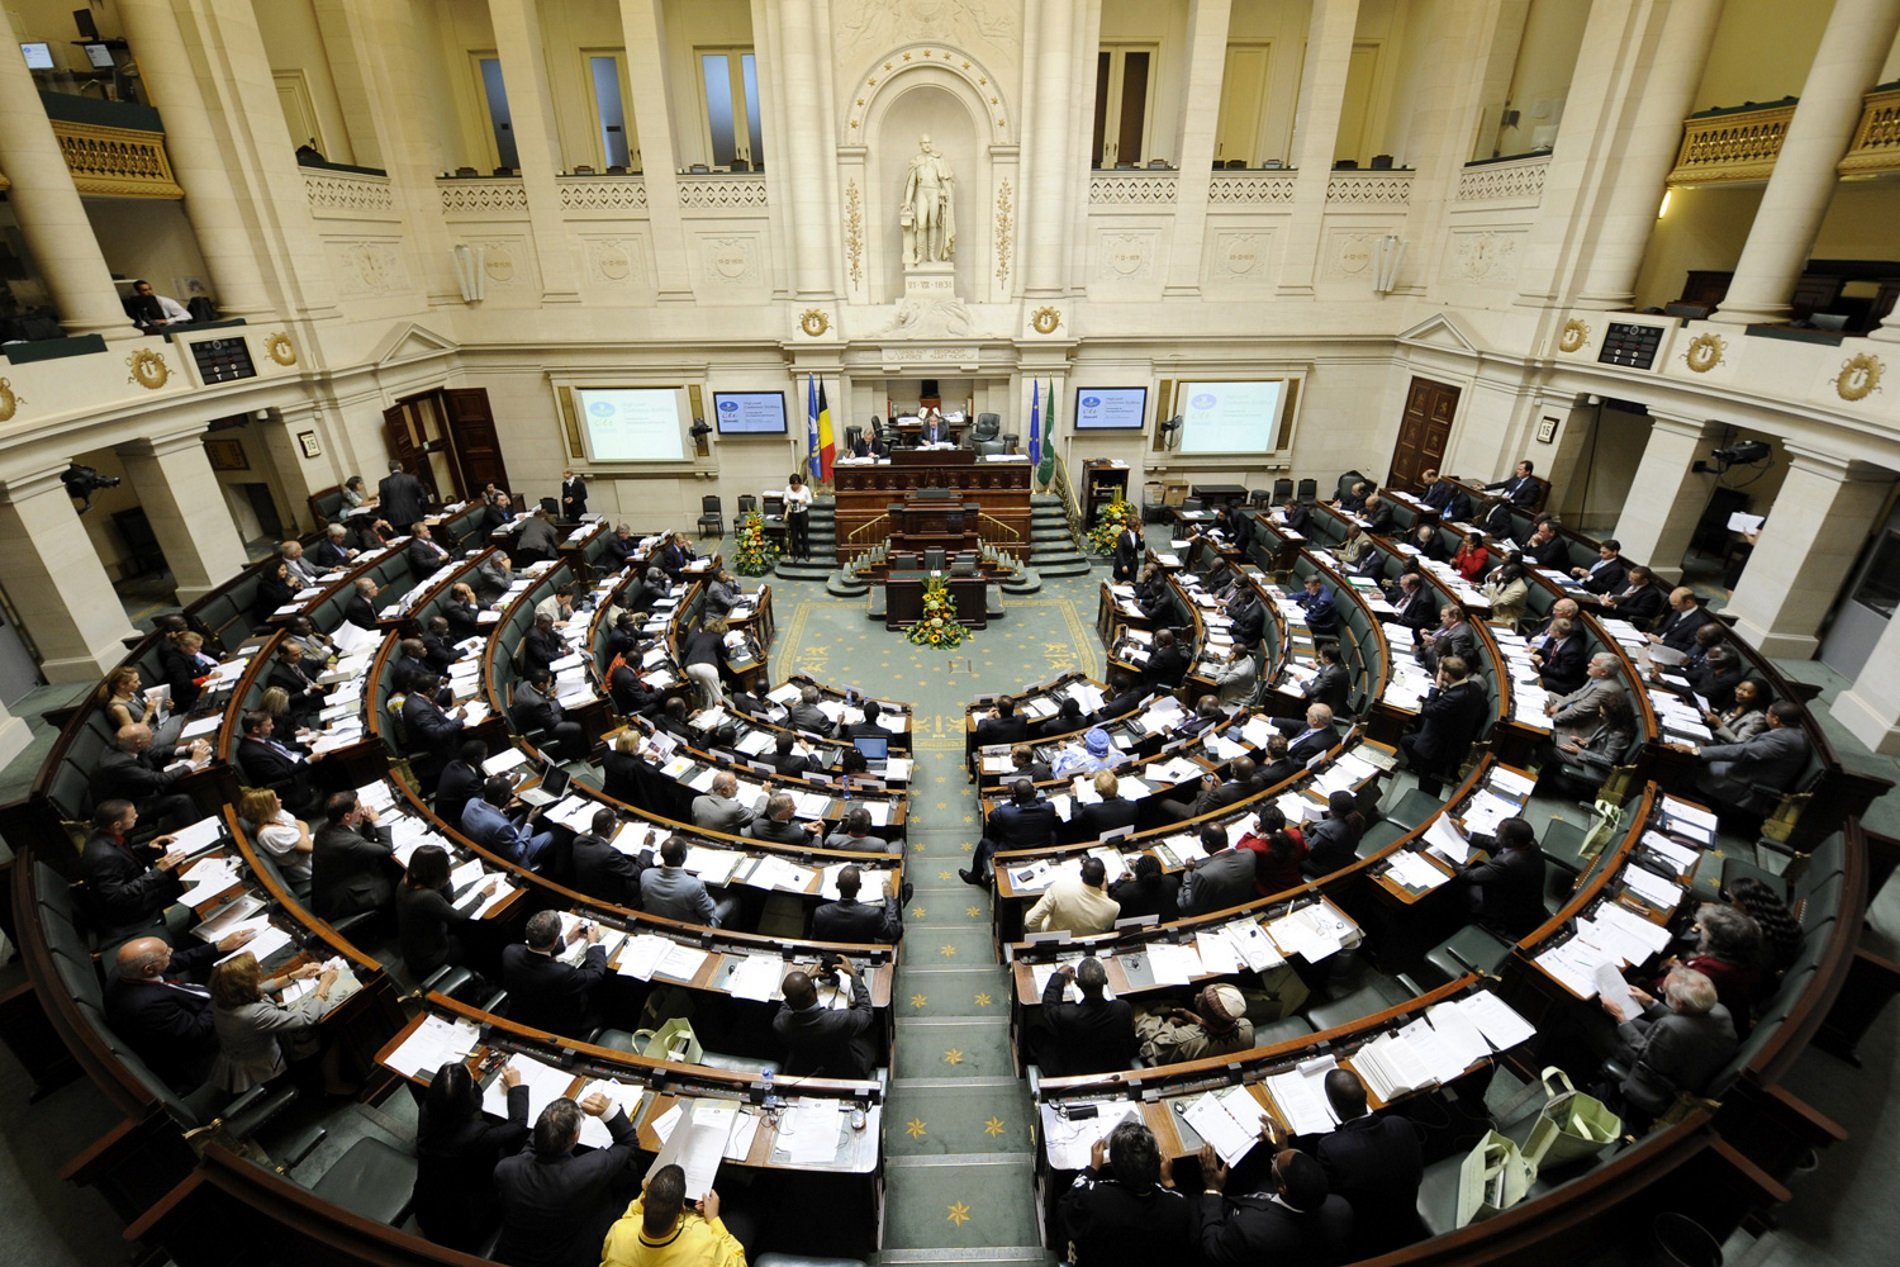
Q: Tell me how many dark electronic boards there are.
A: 2